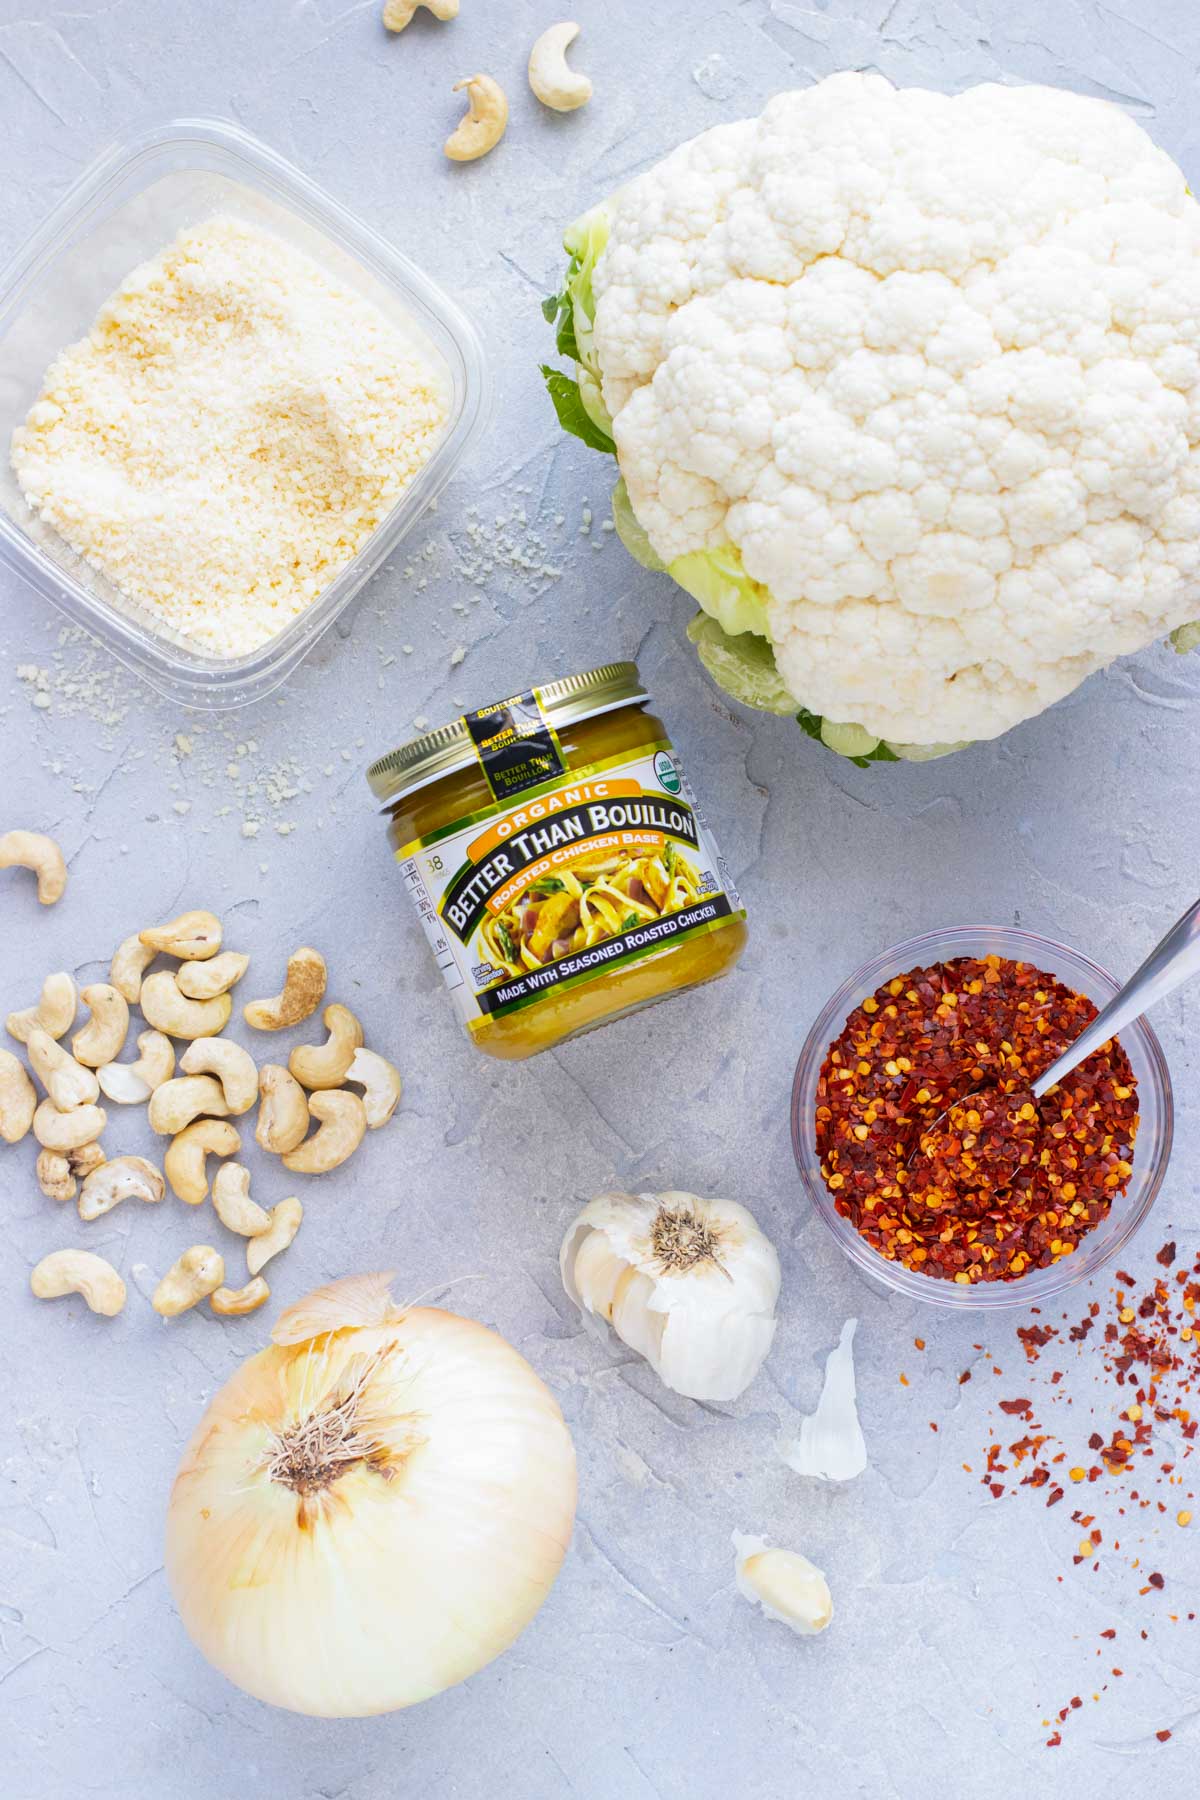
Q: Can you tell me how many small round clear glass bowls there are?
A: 1